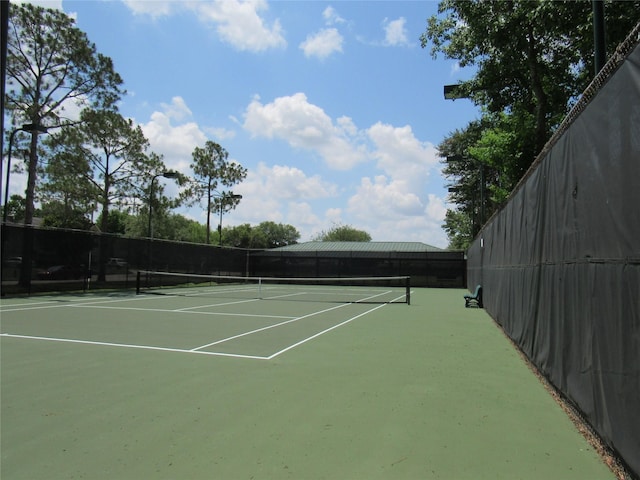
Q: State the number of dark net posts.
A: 2